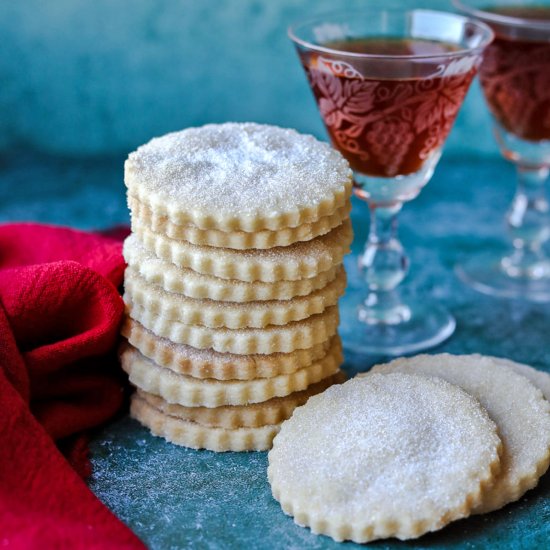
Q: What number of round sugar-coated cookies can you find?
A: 13